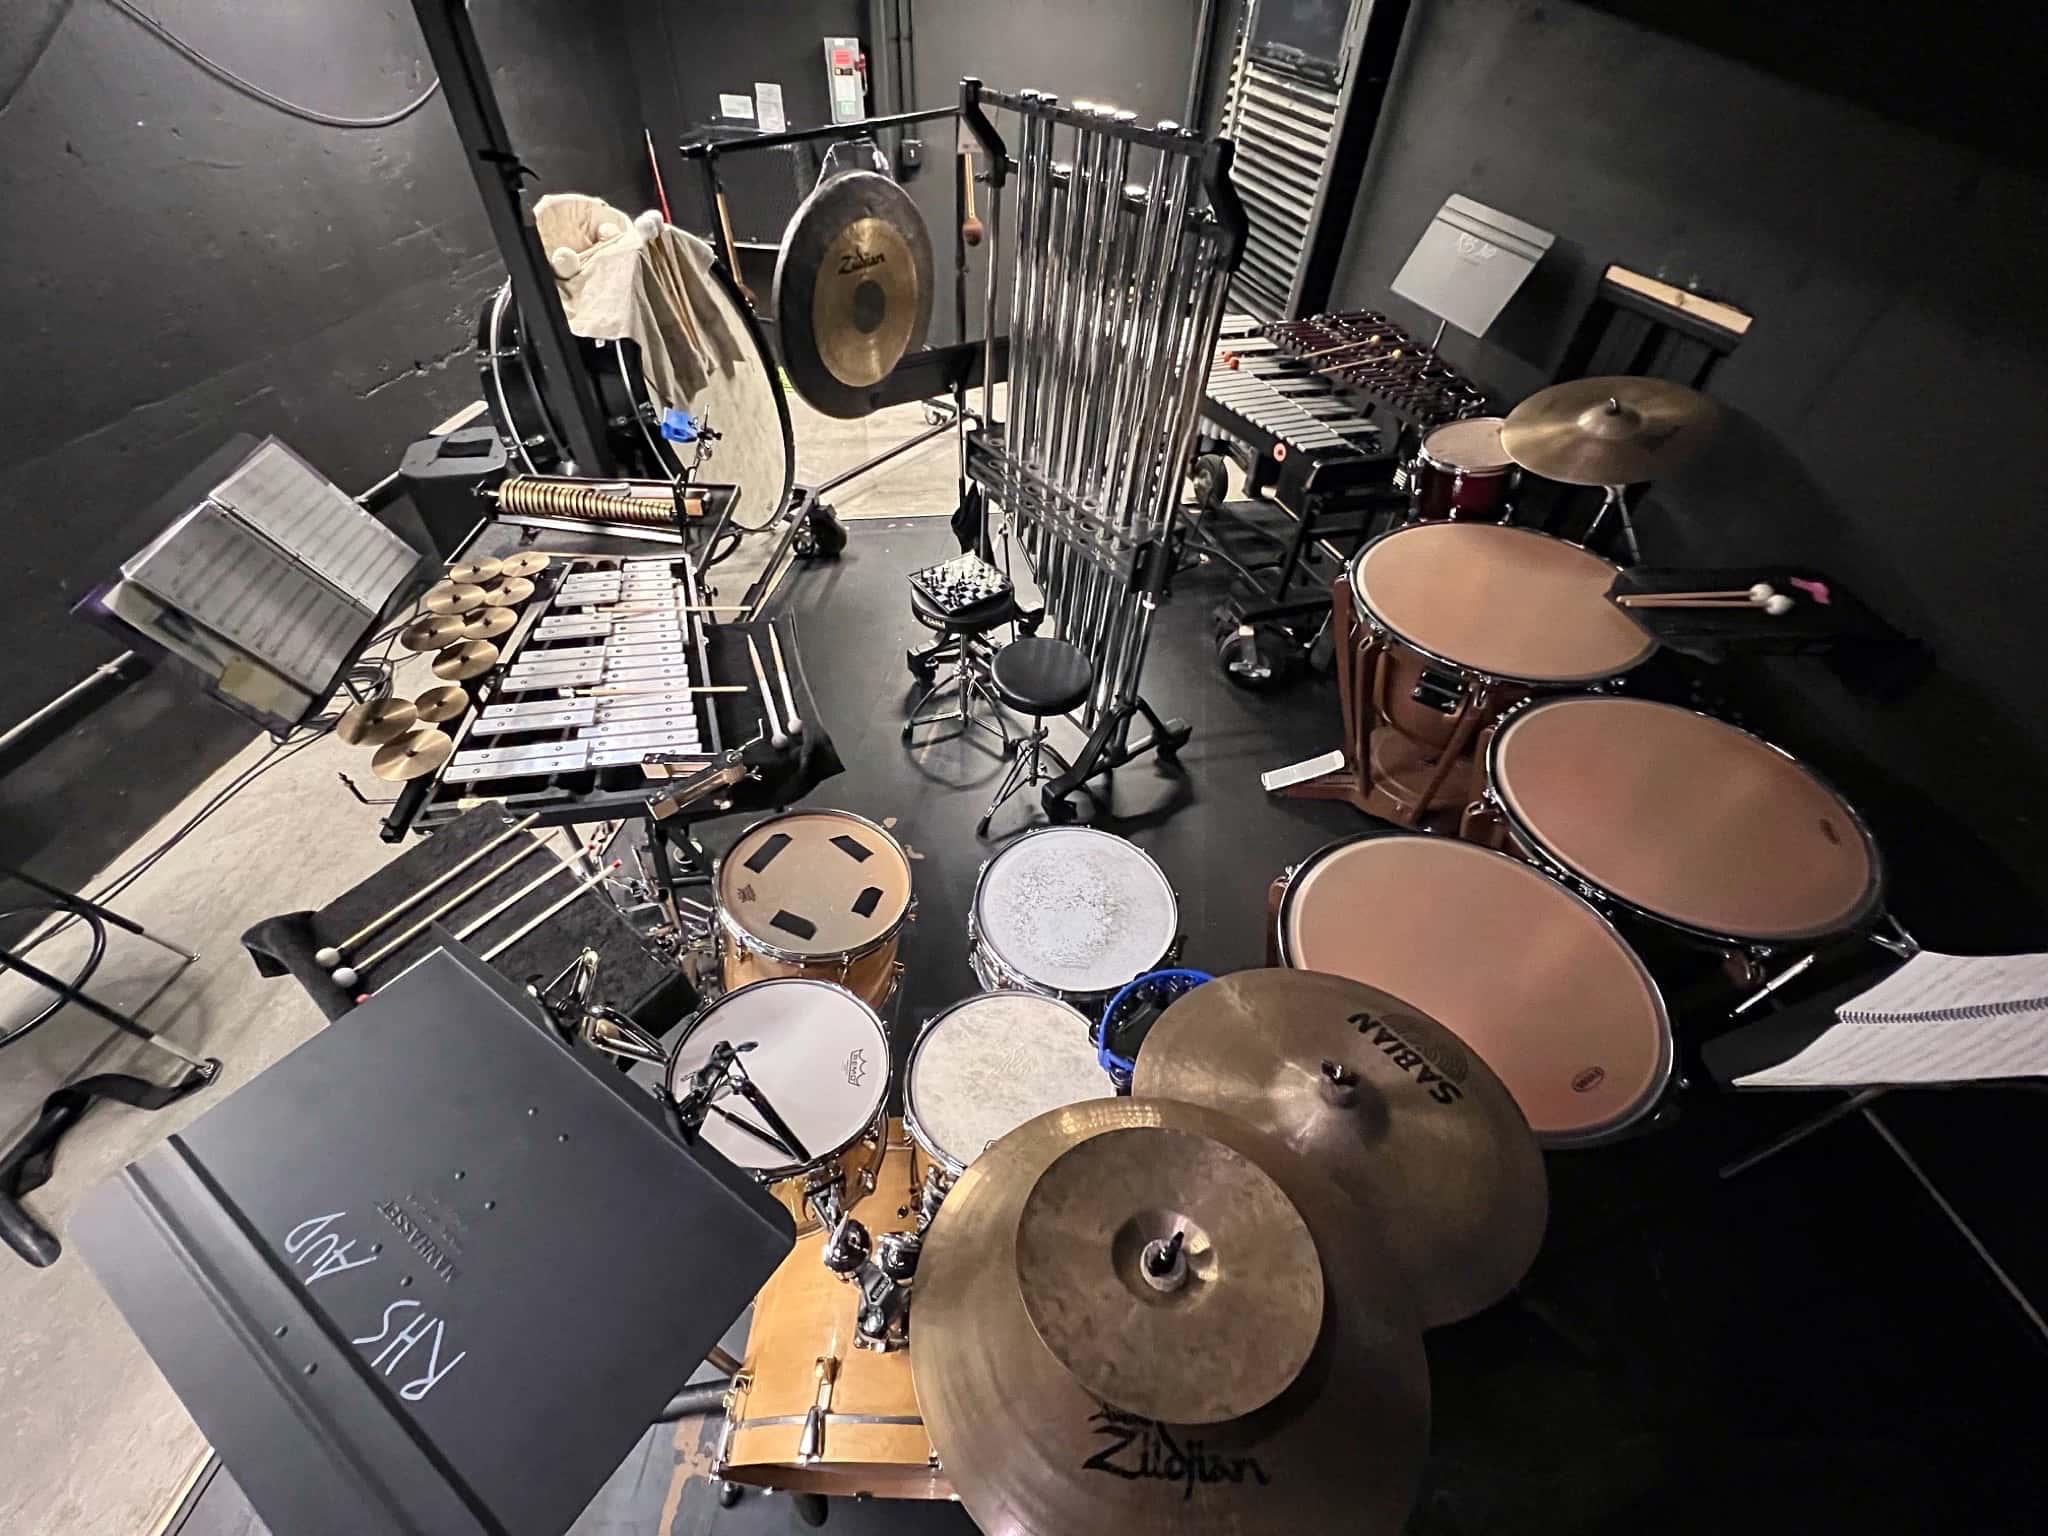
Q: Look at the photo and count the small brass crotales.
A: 10